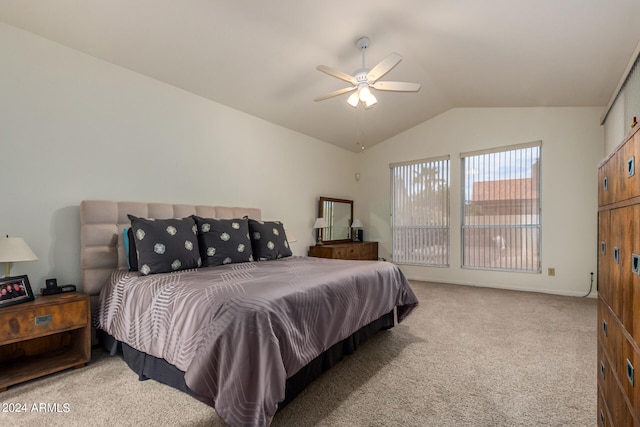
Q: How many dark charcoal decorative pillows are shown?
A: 3